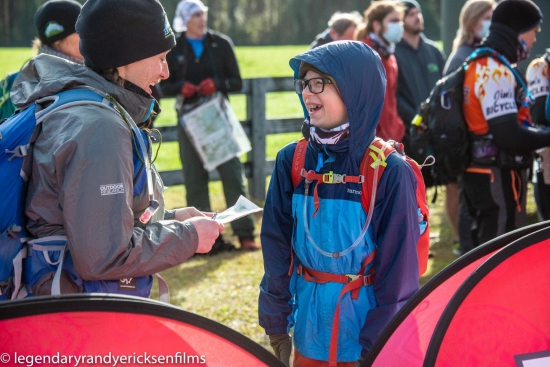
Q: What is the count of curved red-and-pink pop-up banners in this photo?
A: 2